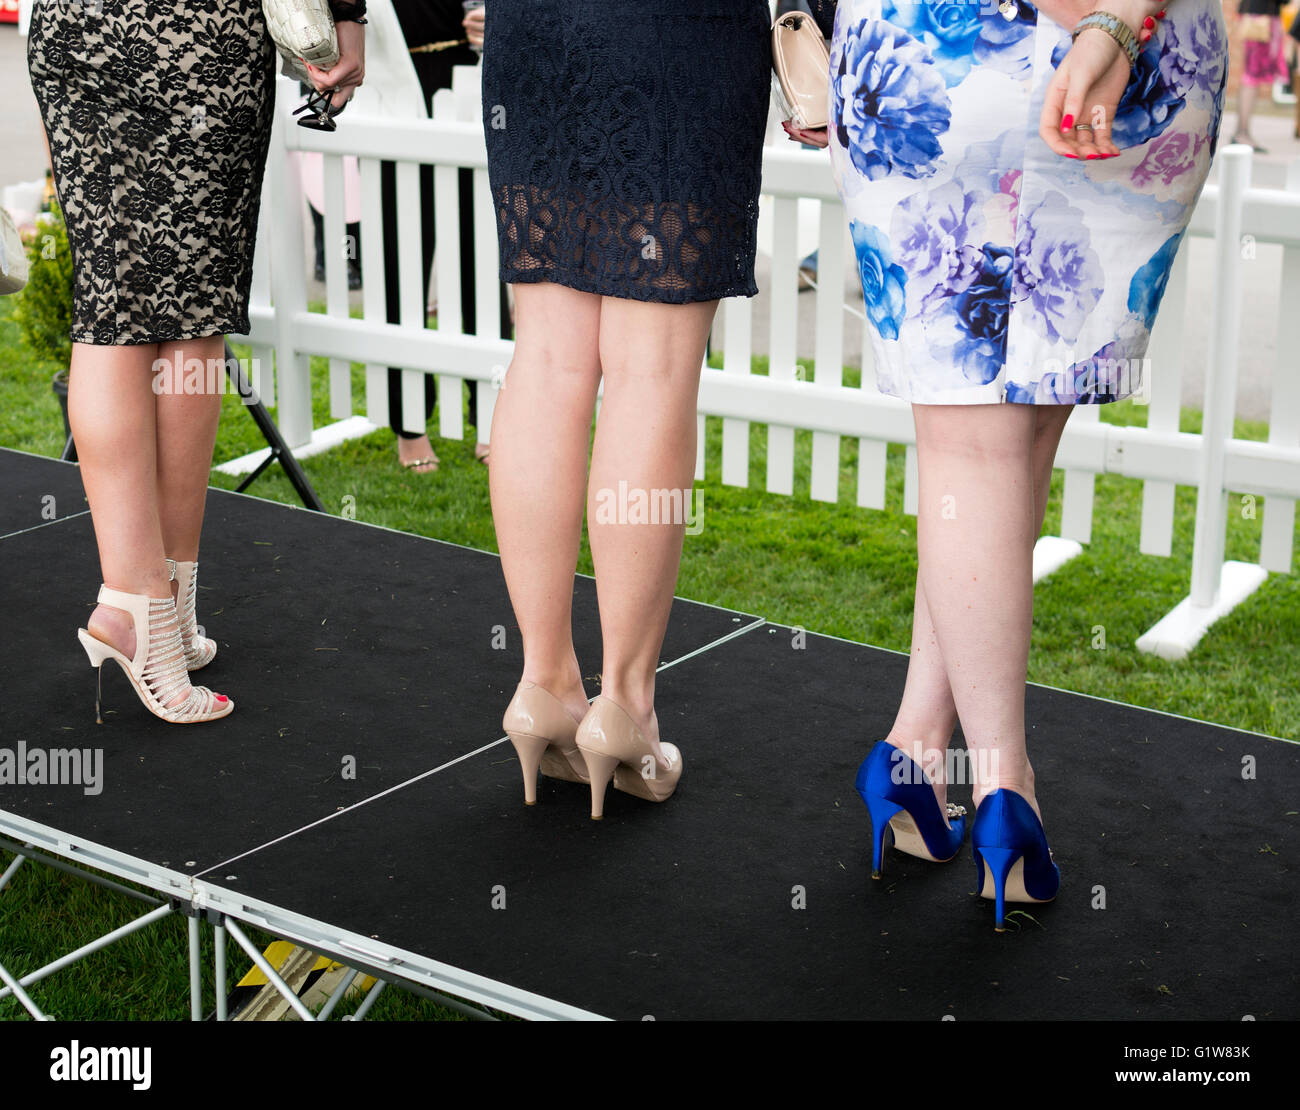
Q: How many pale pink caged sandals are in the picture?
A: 2